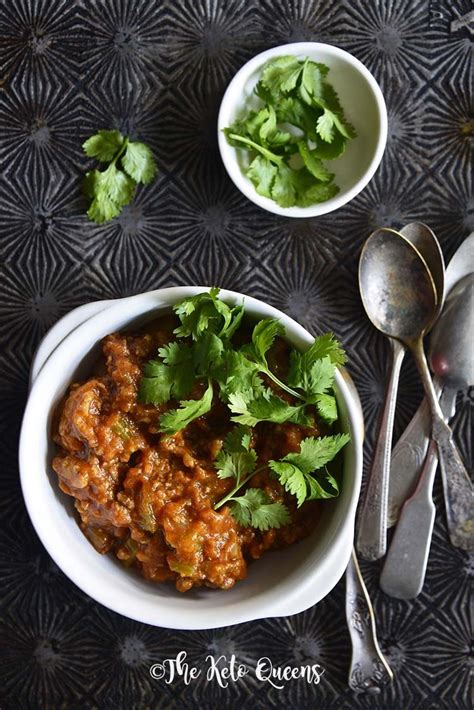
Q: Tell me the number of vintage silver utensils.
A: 5